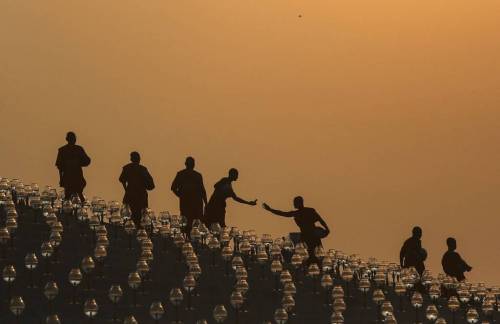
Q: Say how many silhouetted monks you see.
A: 7